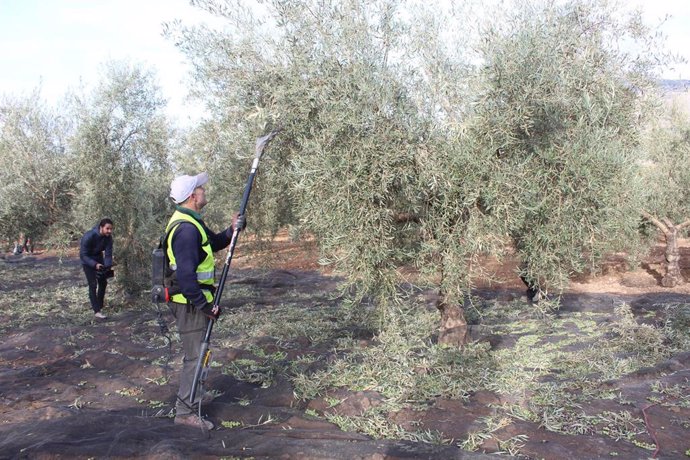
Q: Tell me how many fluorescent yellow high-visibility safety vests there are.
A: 1